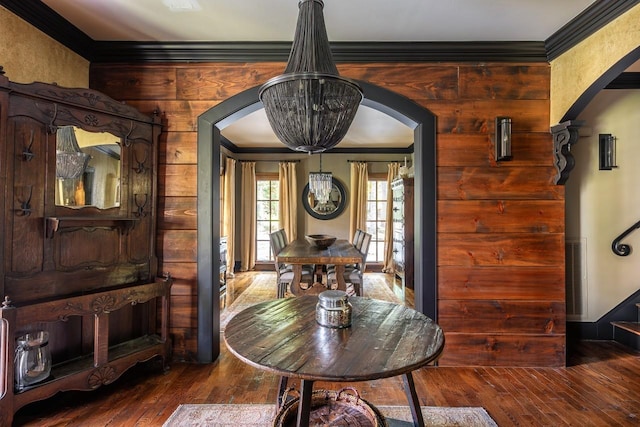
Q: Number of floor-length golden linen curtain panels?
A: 5